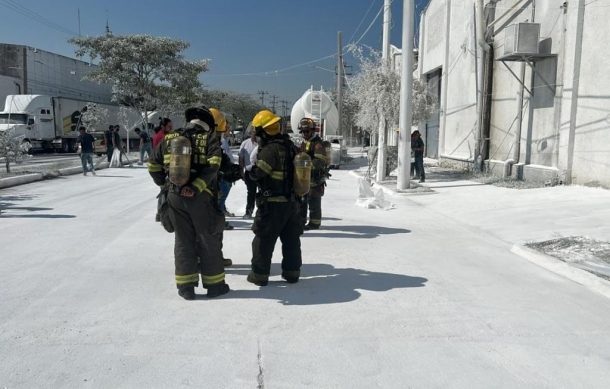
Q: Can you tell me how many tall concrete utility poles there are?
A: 3